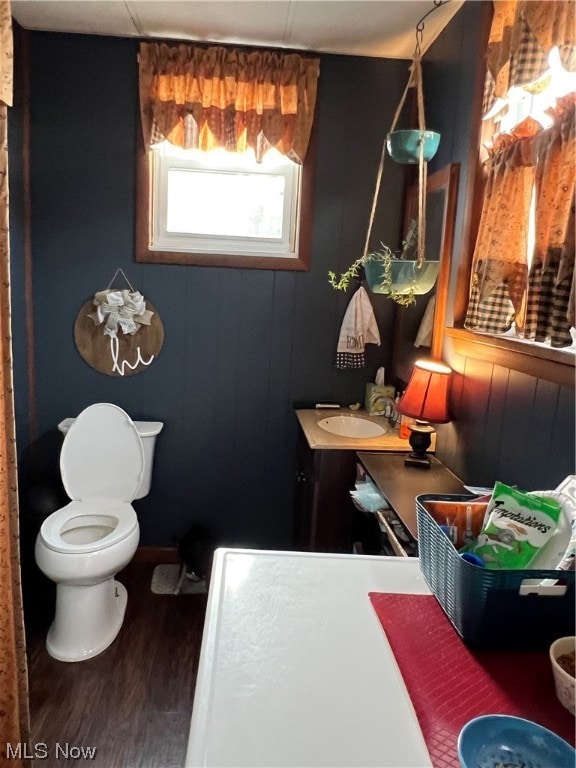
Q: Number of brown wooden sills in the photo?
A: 2